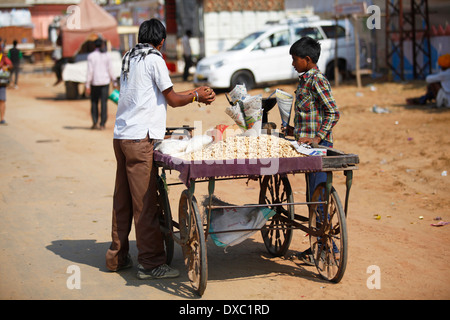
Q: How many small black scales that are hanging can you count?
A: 0